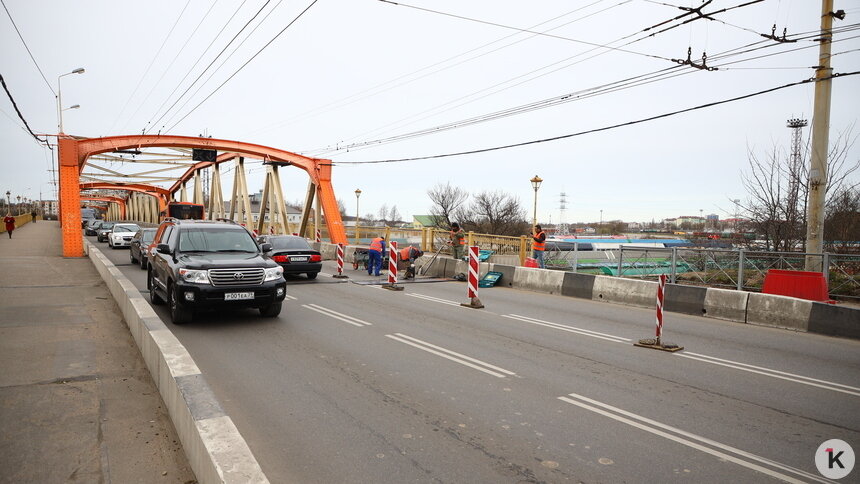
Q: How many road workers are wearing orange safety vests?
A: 4